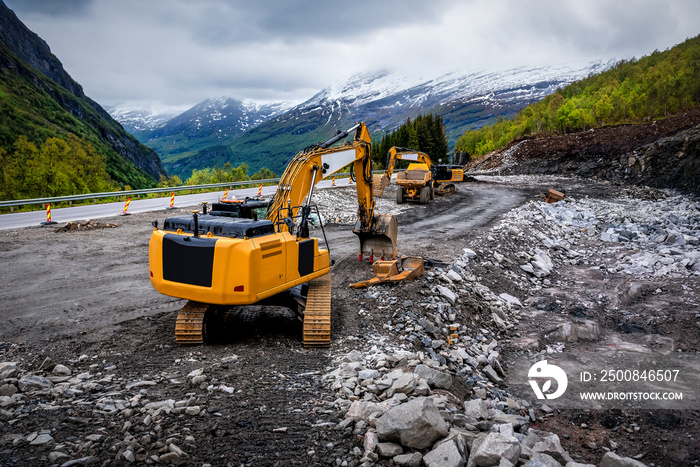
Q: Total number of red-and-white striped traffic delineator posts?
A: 7